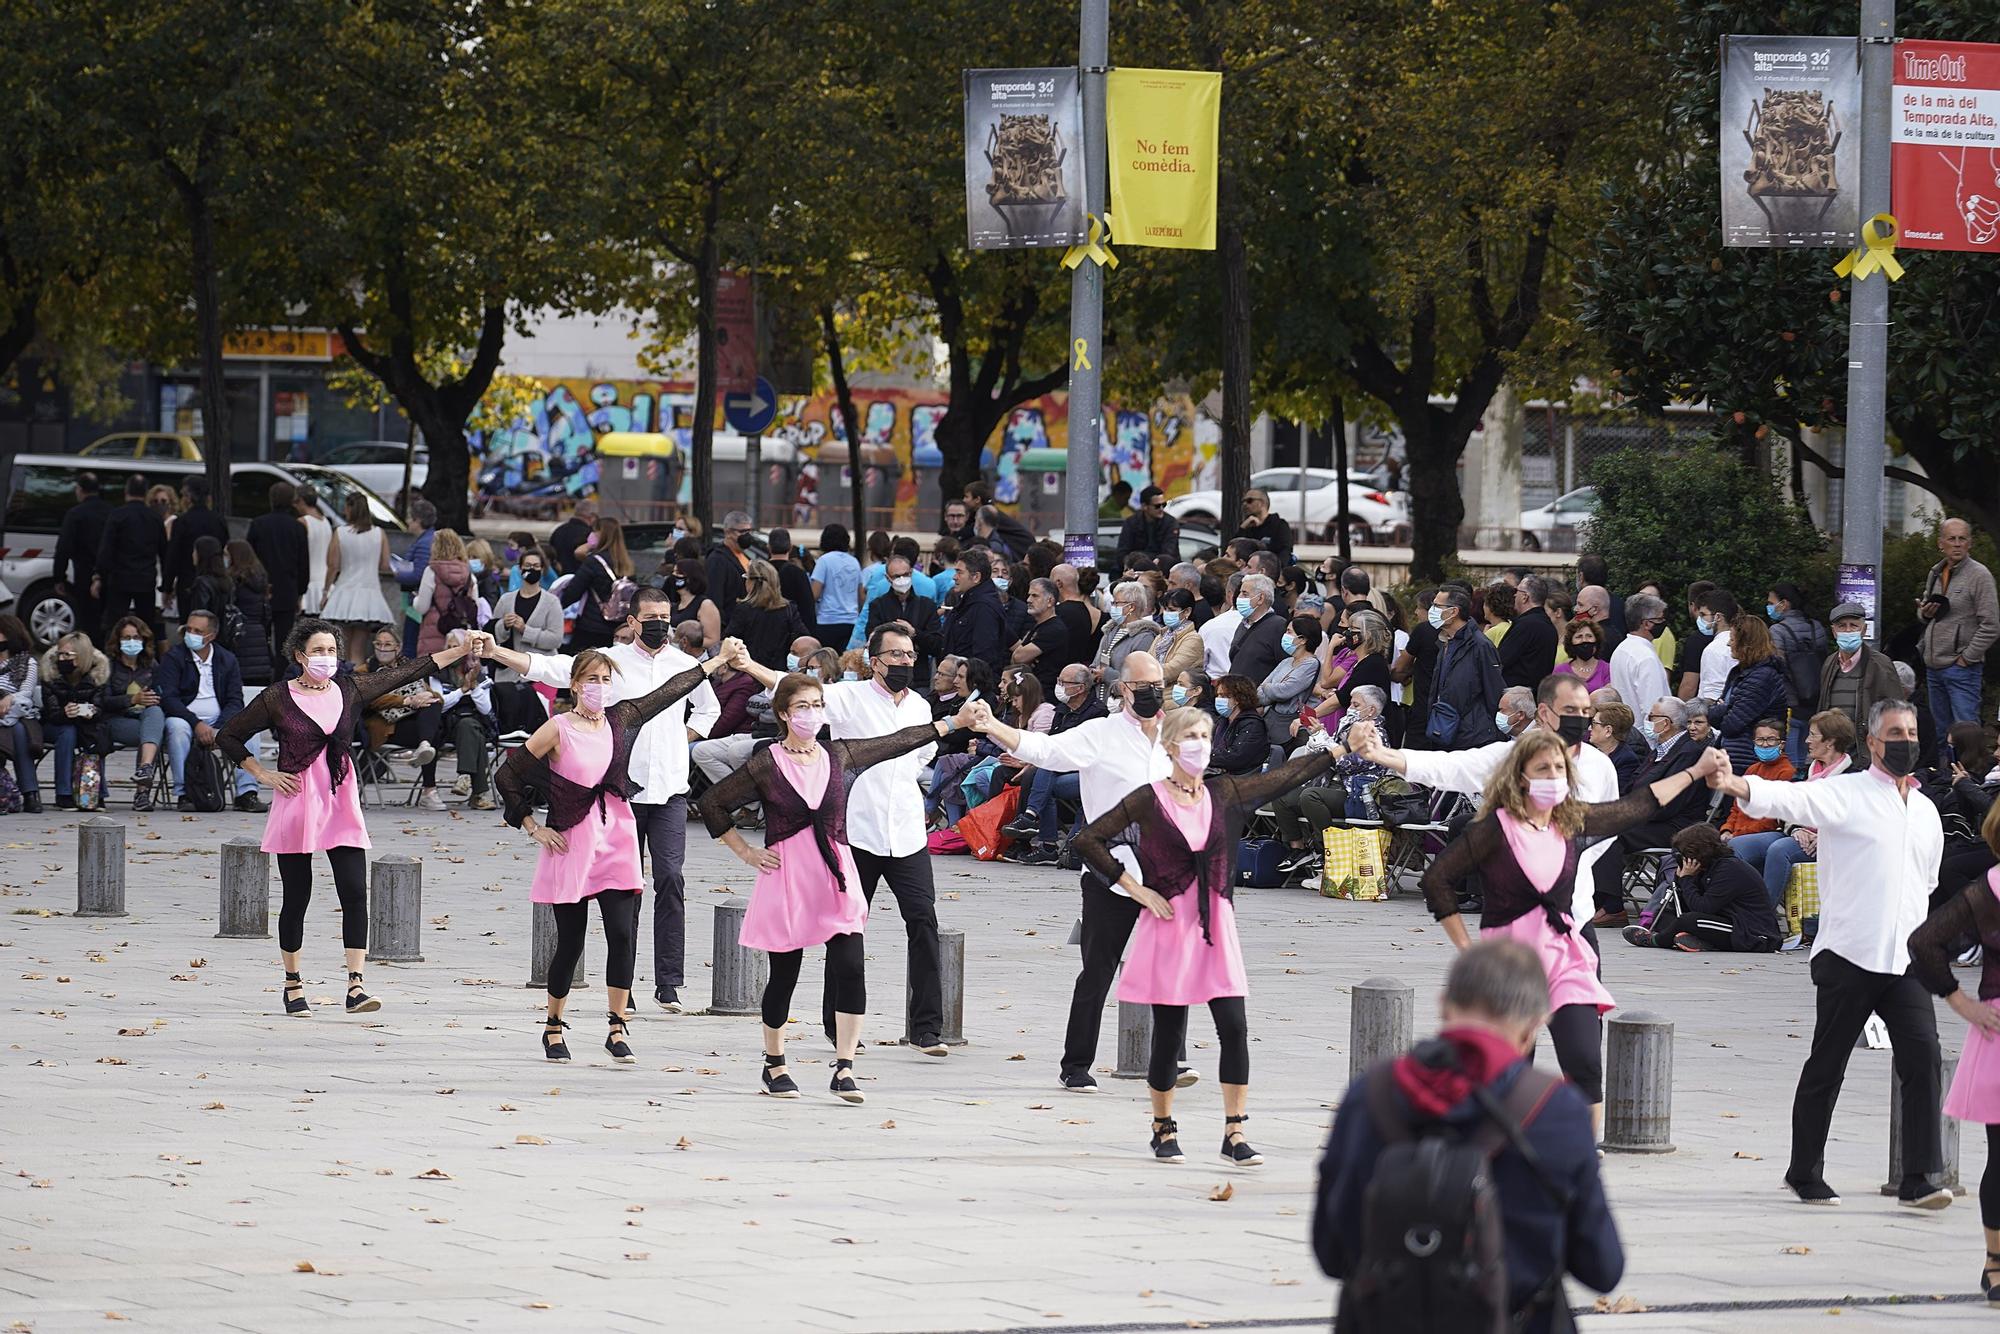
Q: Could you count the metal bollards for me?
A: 10